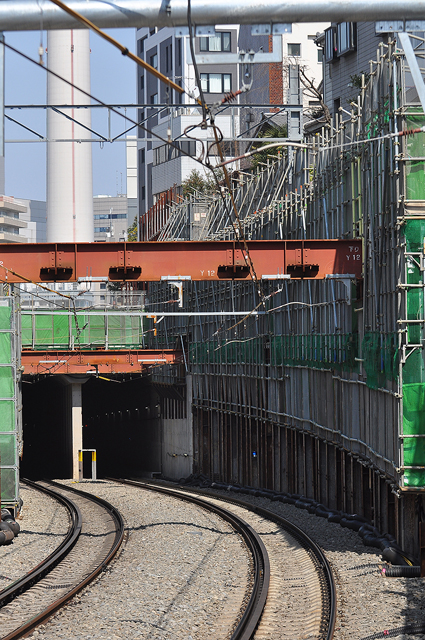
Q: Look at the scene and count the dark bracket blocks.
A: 4